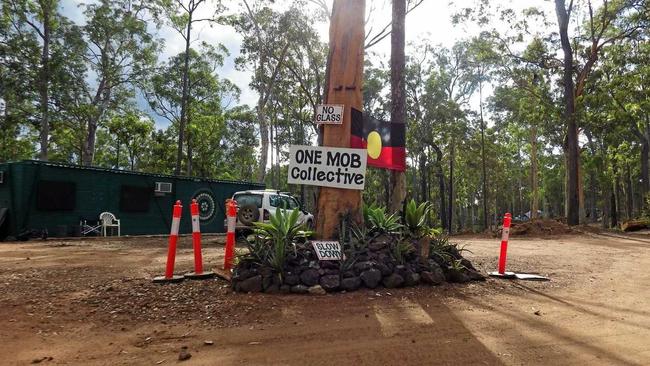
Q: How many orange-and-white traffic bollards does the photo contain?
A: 4